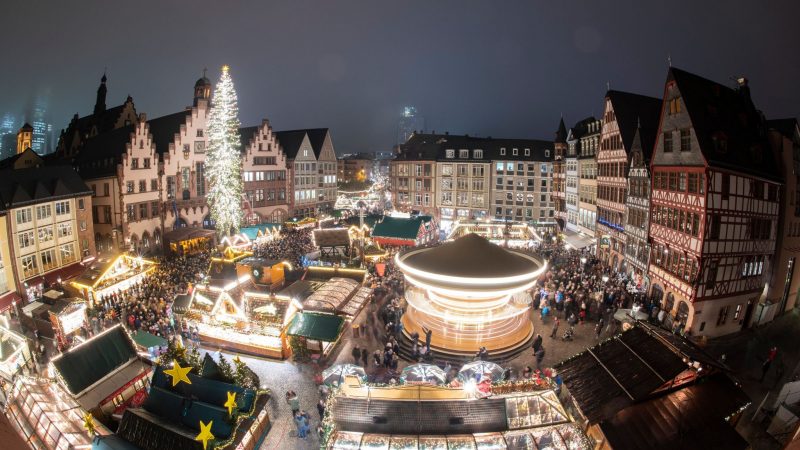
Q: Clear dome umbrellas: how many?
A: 3